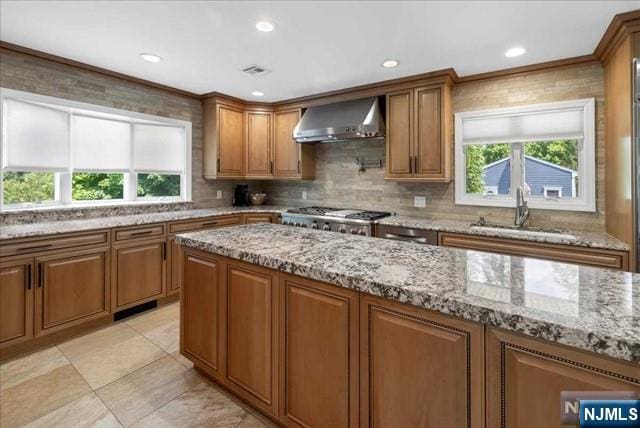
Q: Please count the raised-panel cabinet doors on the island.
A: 5